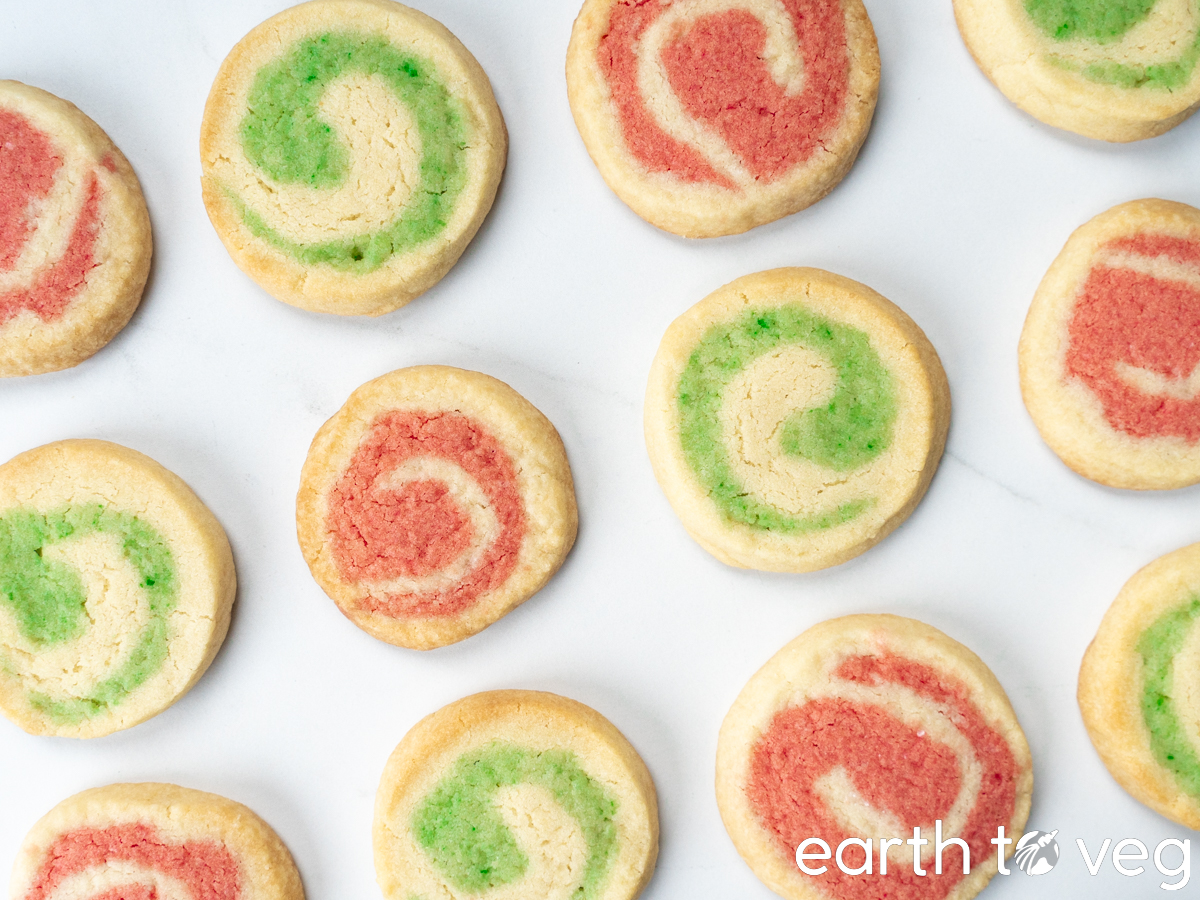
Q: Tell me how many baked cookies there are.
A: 12